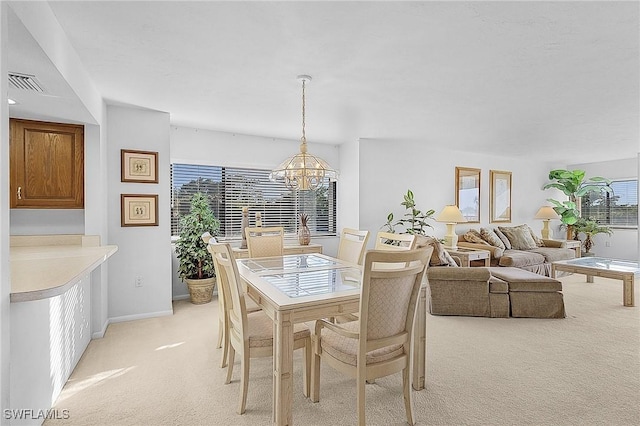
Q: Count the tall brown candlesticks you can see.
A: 2